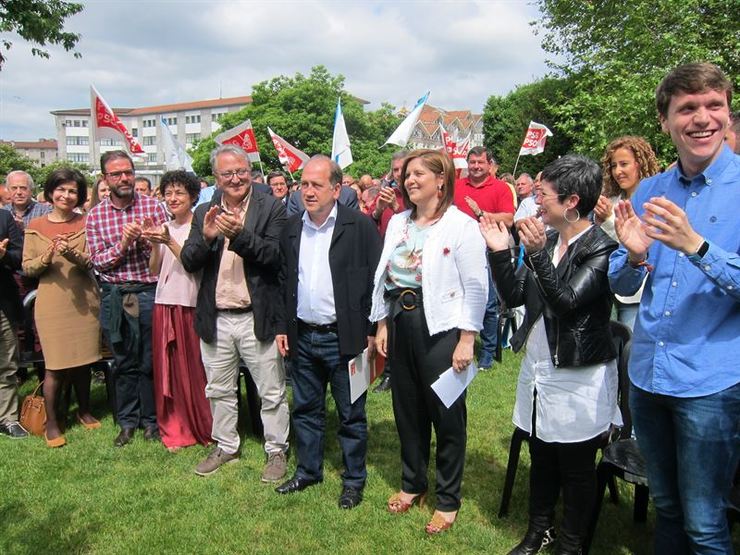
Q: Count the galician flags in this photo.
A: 3